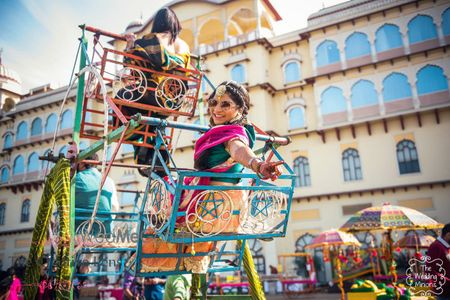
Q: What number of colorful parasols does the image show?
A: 3